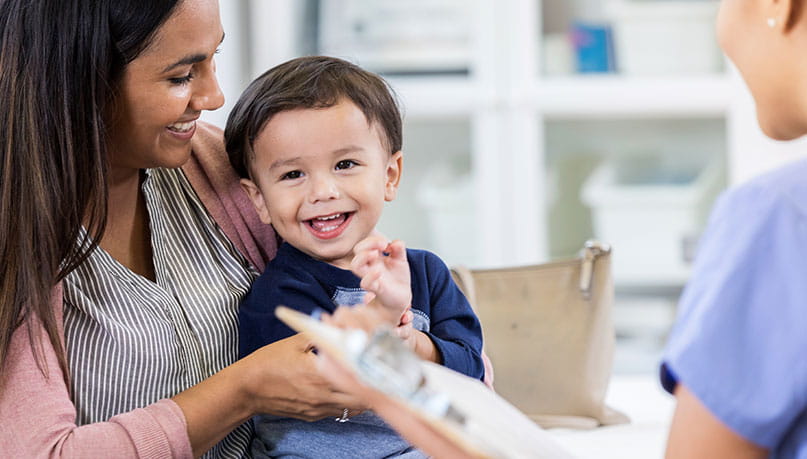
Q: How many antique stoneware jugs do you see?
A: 0